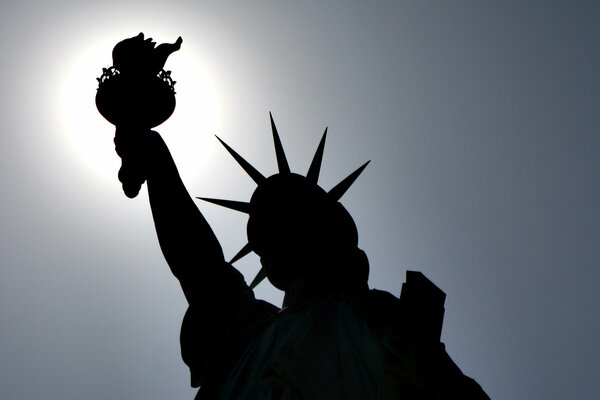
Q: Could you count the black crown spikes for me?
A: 7